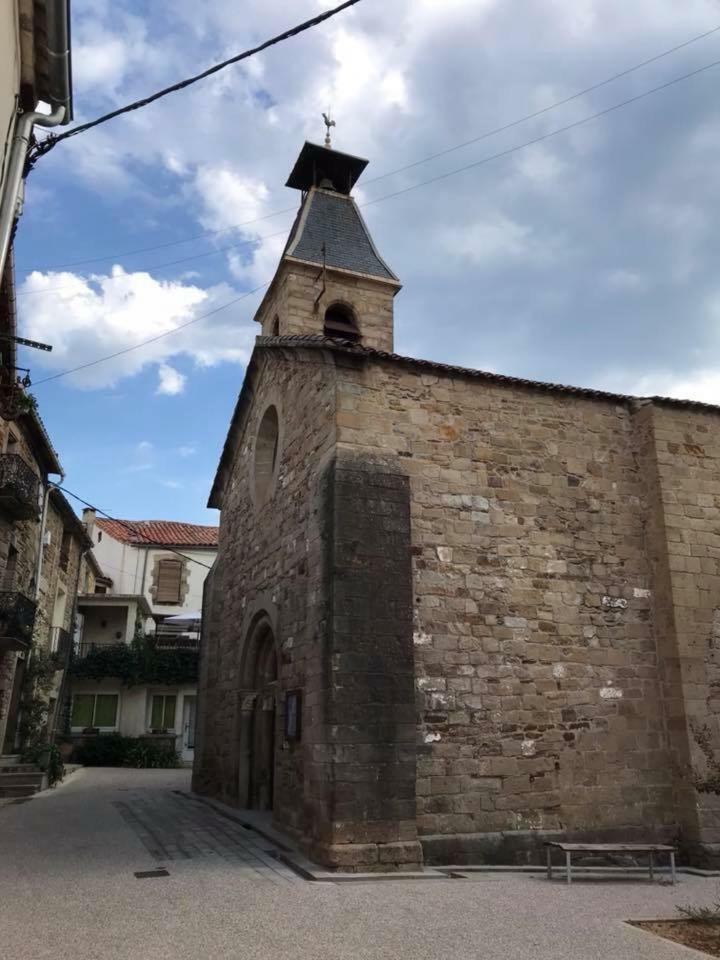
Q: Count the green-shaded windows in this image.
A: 2